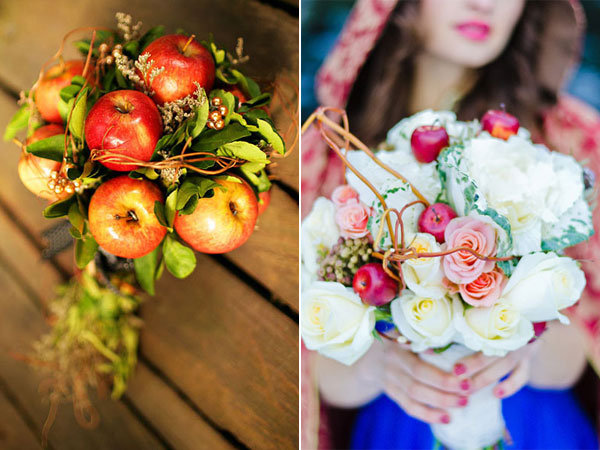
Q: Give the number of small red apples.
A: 4